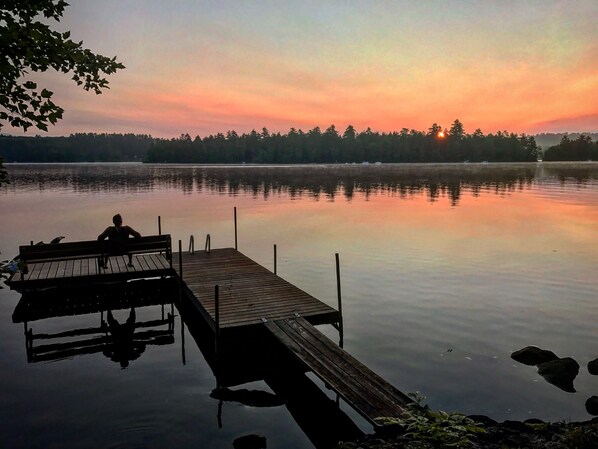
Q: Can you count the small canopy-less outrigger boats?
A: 0